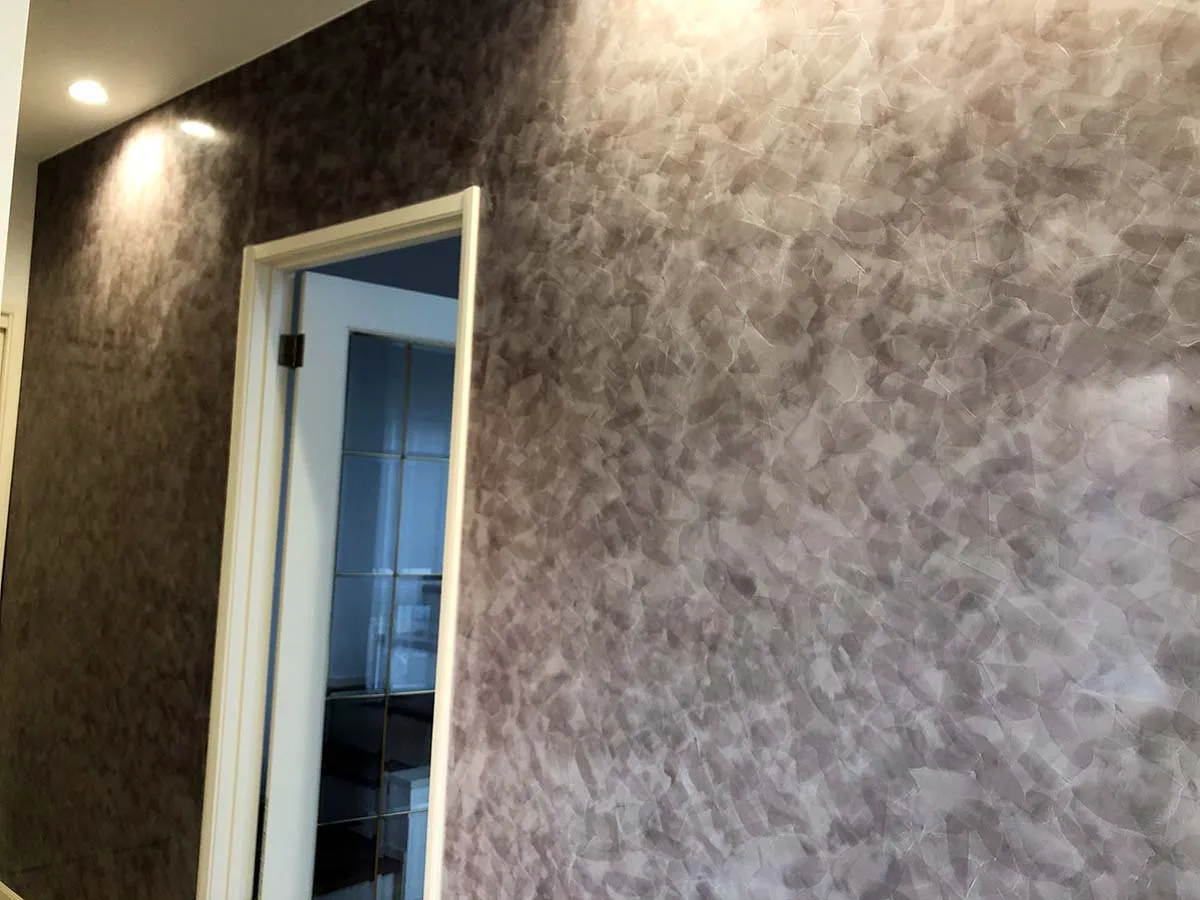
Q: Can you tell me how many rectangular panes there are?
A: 10